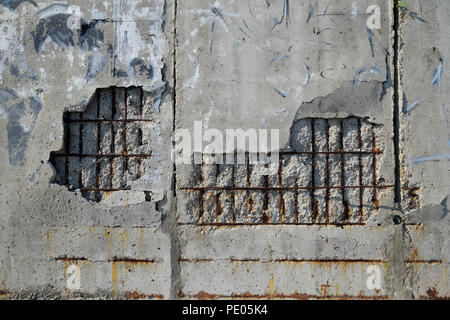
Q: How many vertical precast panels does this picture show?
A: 3